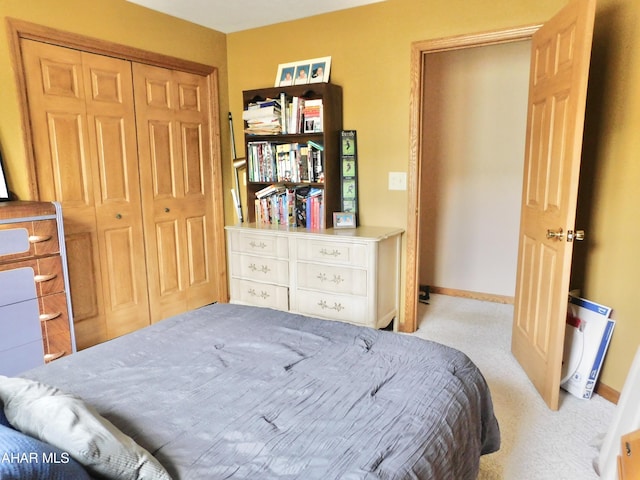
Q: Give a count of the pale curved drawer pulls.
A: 4